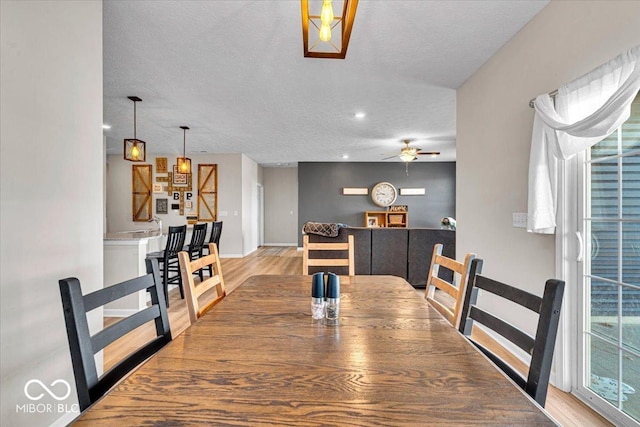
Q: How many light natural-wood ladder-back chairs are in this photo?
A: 3